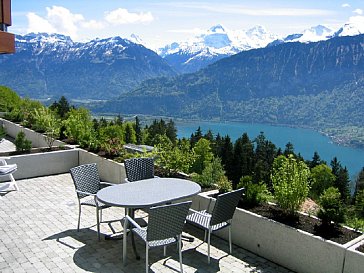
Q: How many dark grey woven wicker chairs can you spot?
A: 4